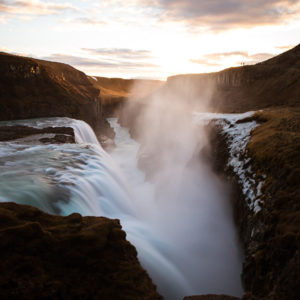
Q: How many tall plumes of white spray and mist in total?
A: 1